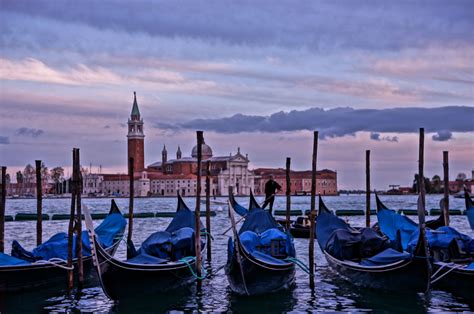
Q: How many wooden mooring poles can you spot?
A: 12